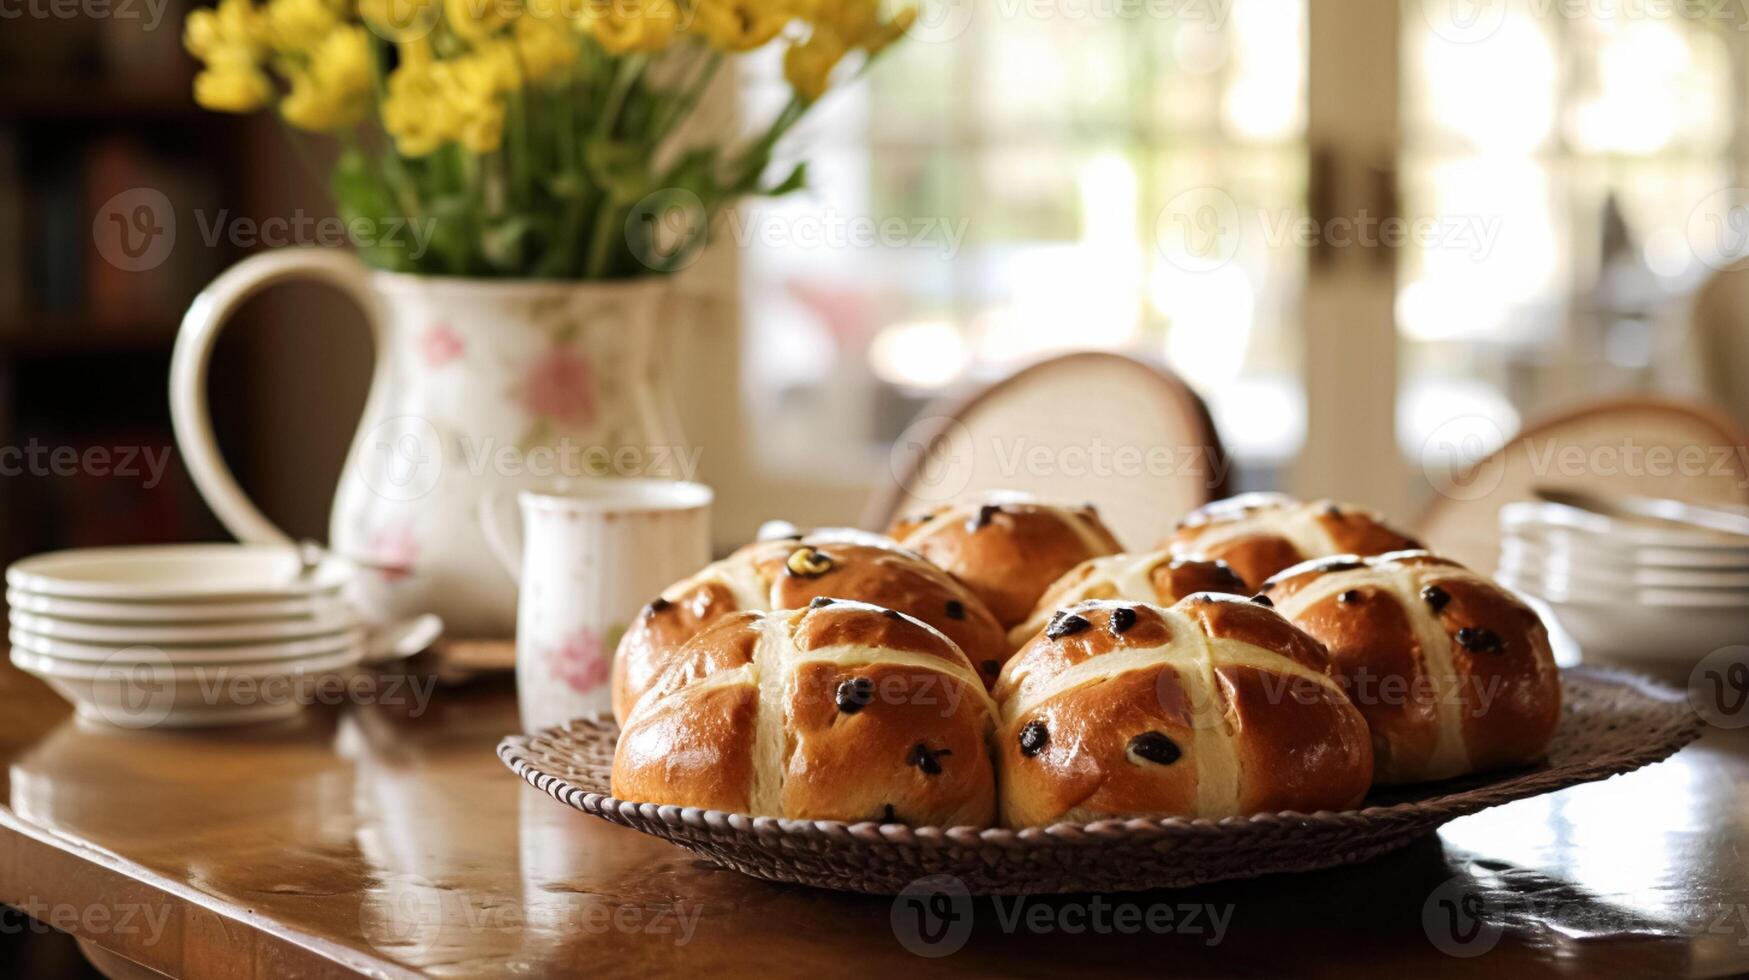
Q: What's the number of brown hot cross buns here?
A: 7